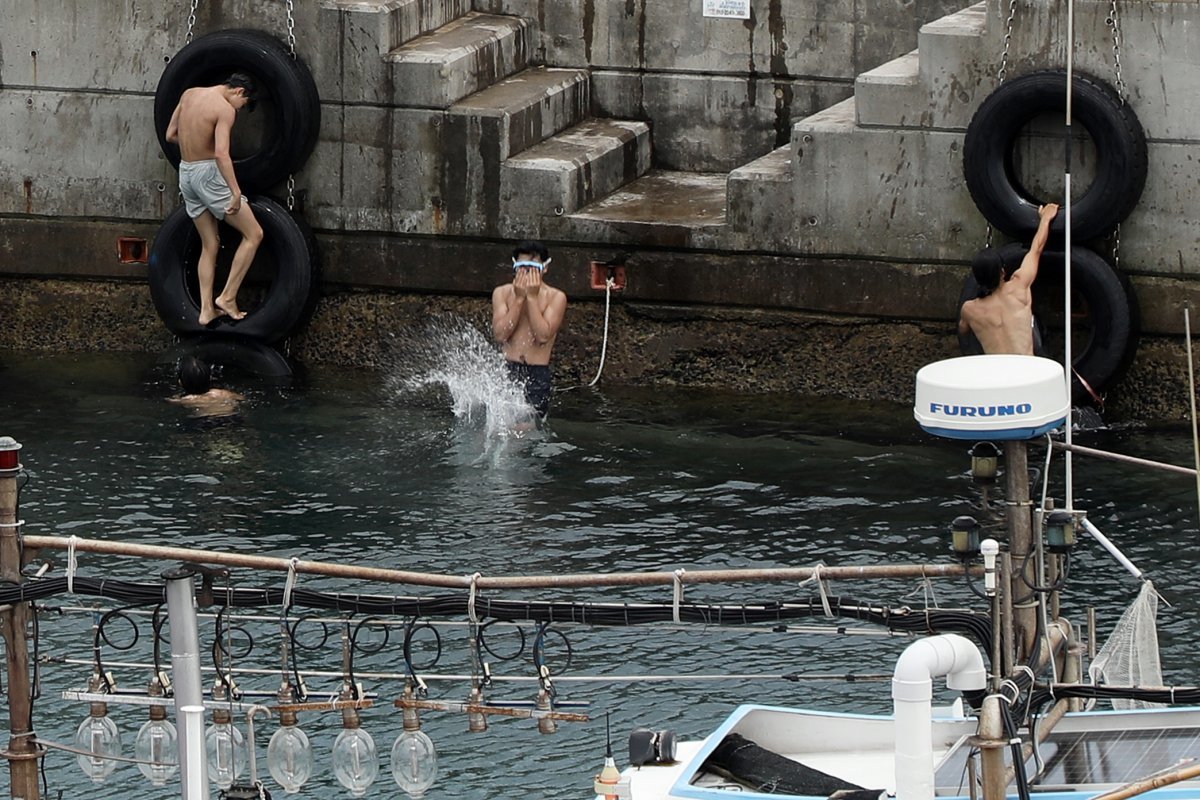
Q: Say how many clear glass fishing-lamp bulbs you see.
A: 6